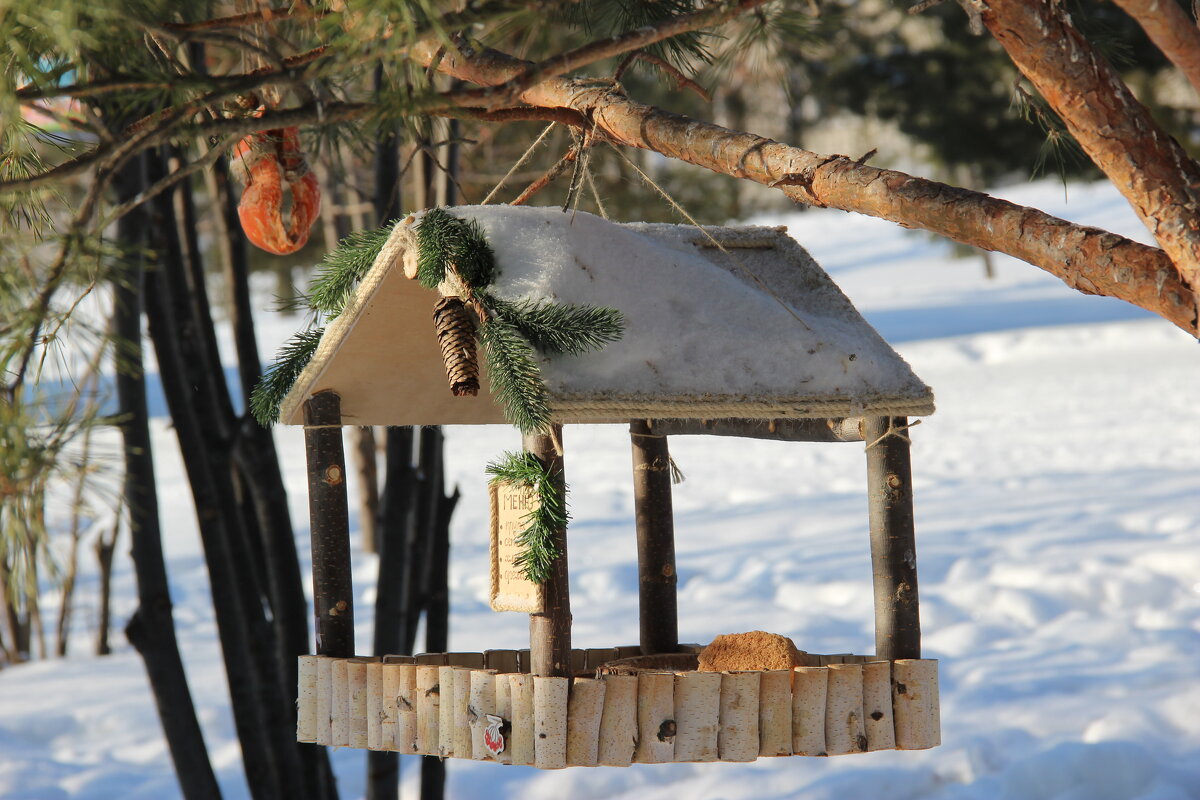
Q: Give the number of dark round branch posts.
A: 4